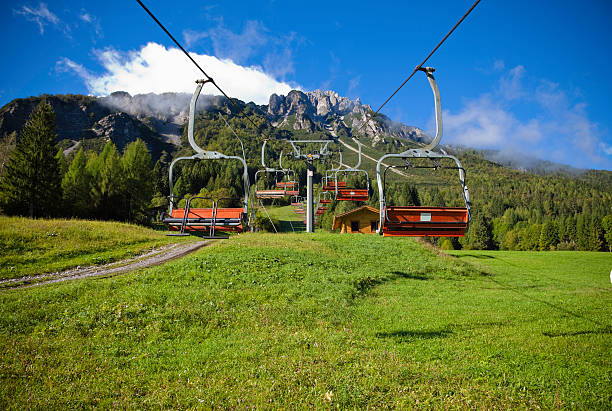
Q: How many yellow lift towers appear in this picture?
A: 0